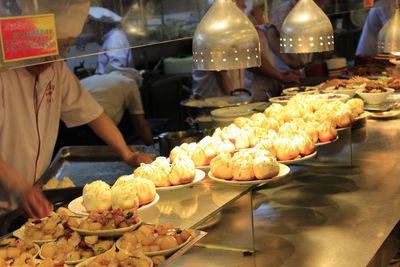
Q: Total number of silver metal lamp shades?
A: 3